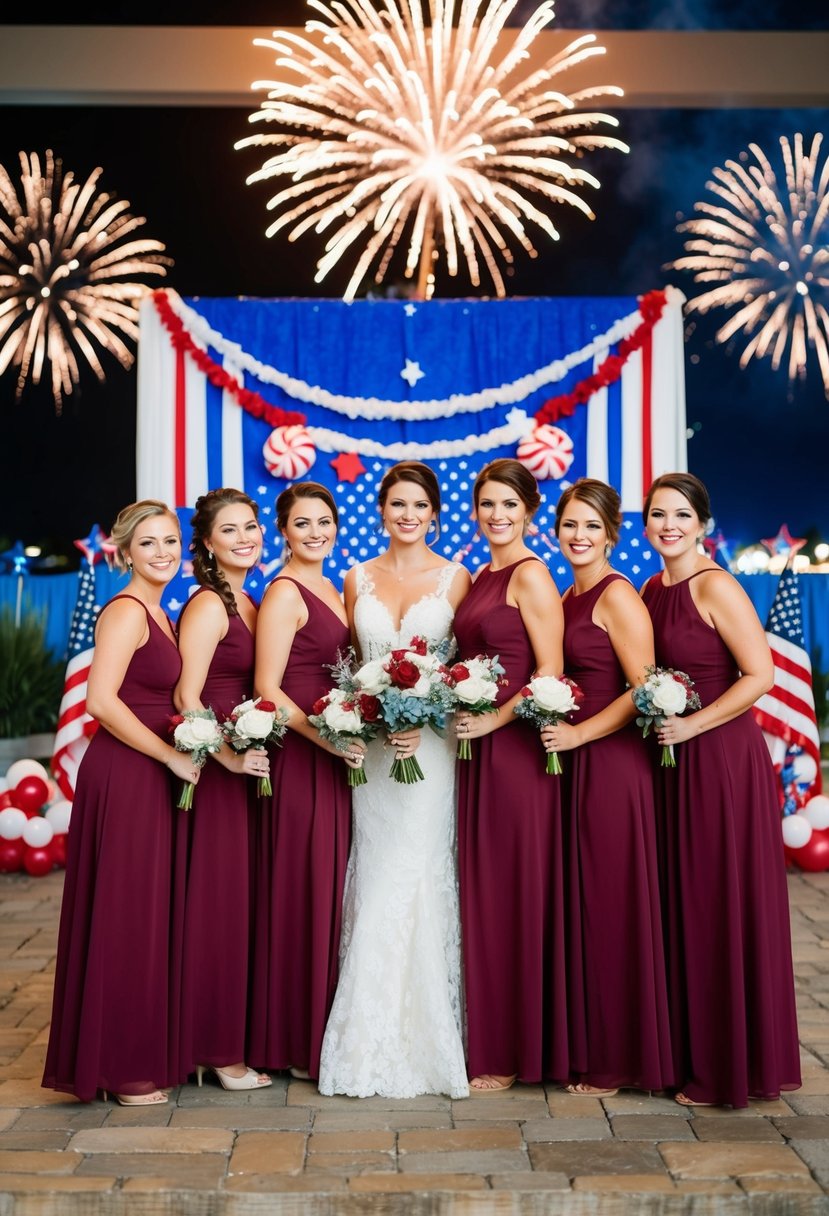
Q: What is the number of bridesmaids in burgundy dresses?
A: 6